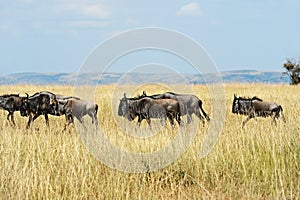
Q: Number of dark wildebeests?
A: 6